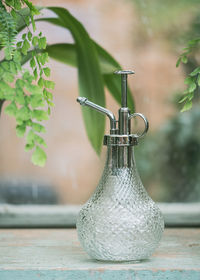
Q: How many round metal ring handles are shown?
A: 1